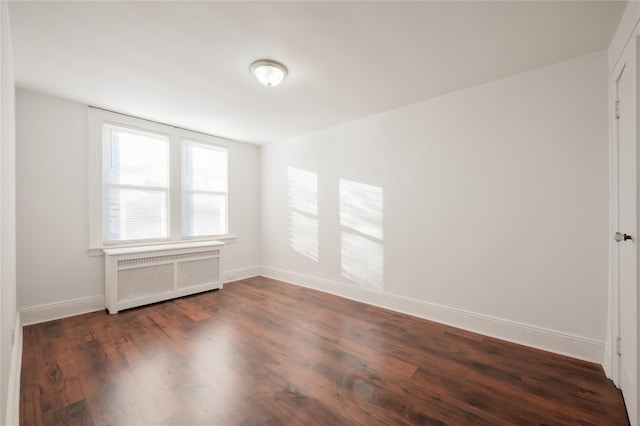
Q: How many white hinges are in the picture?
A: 2